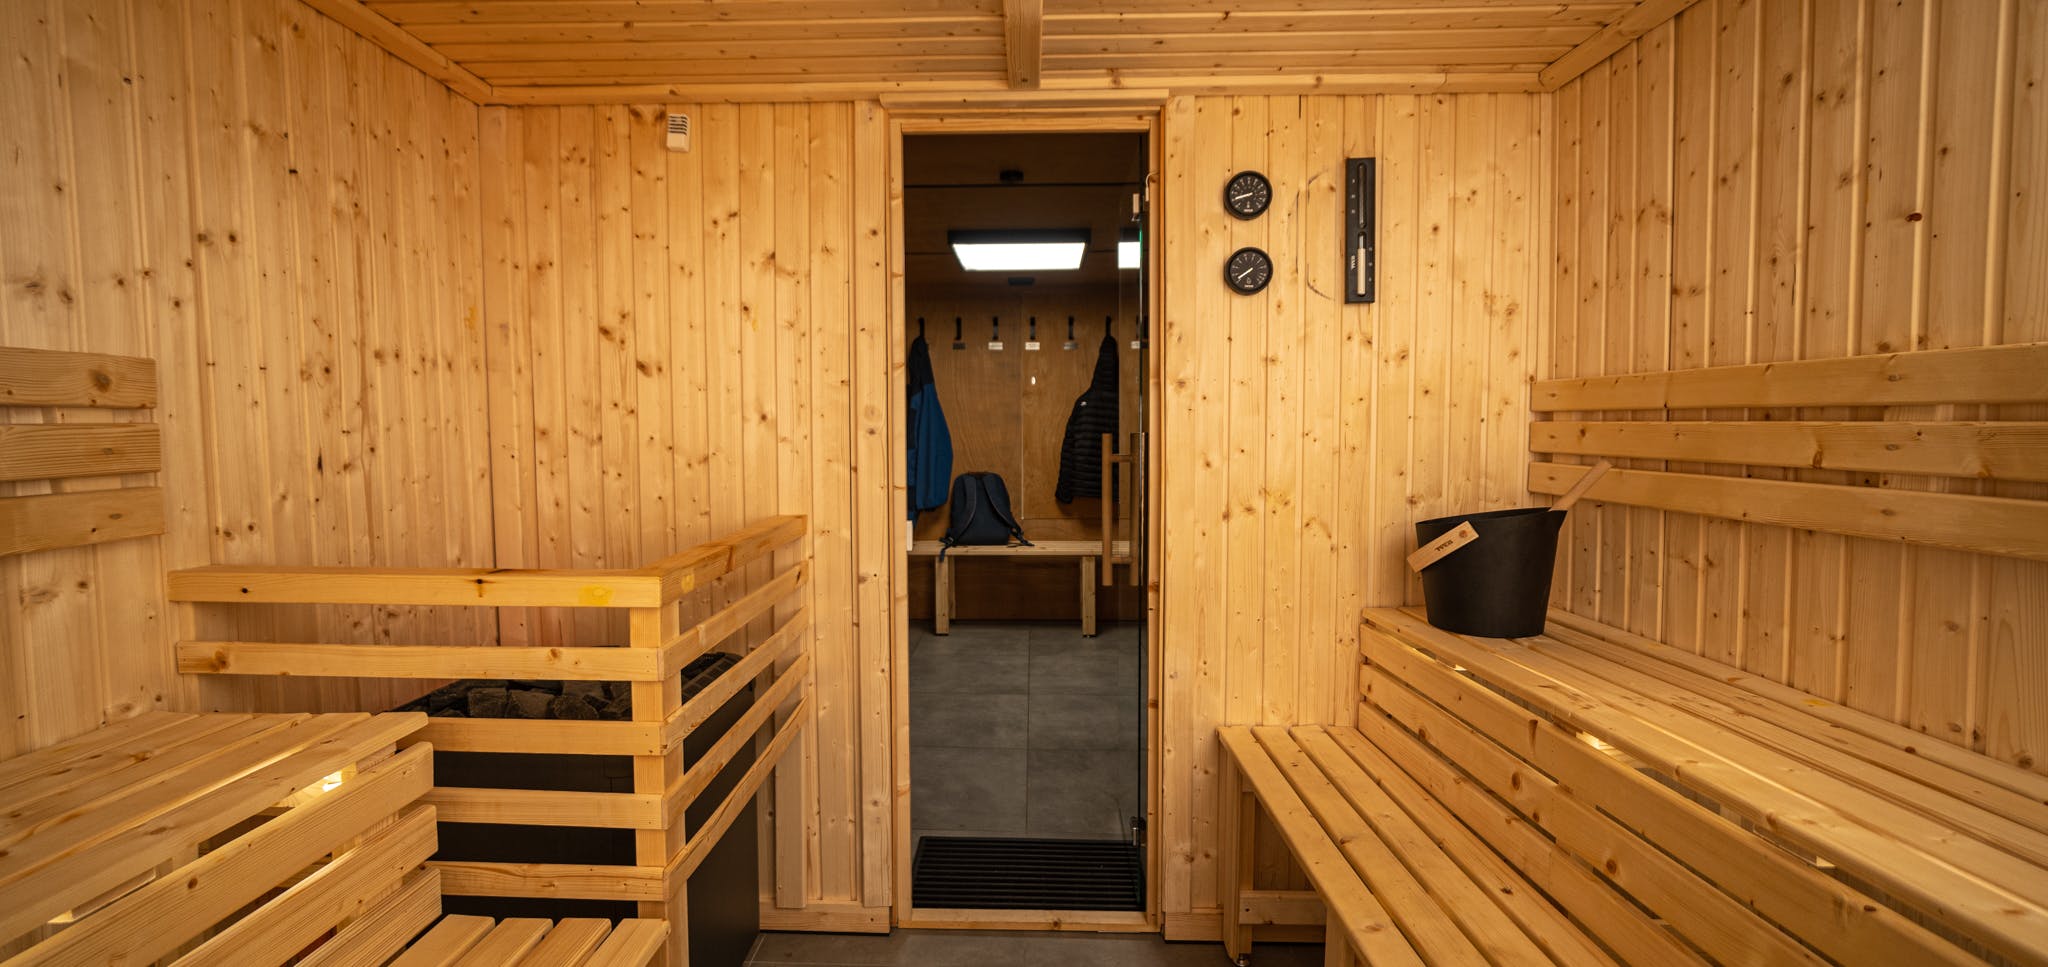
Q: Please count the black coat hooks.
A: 7